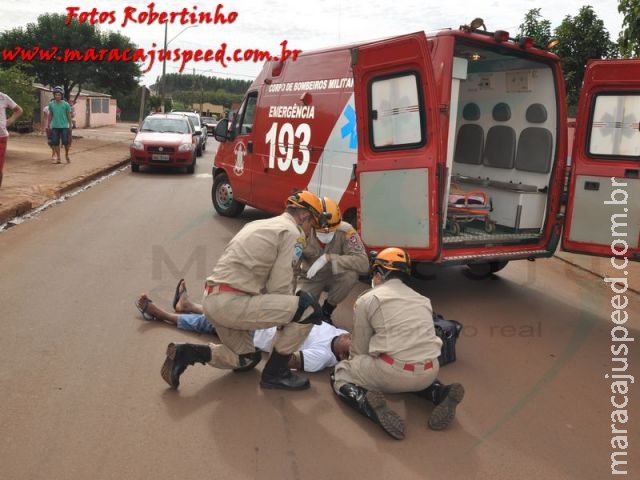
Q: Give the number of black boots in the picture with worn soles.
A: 3